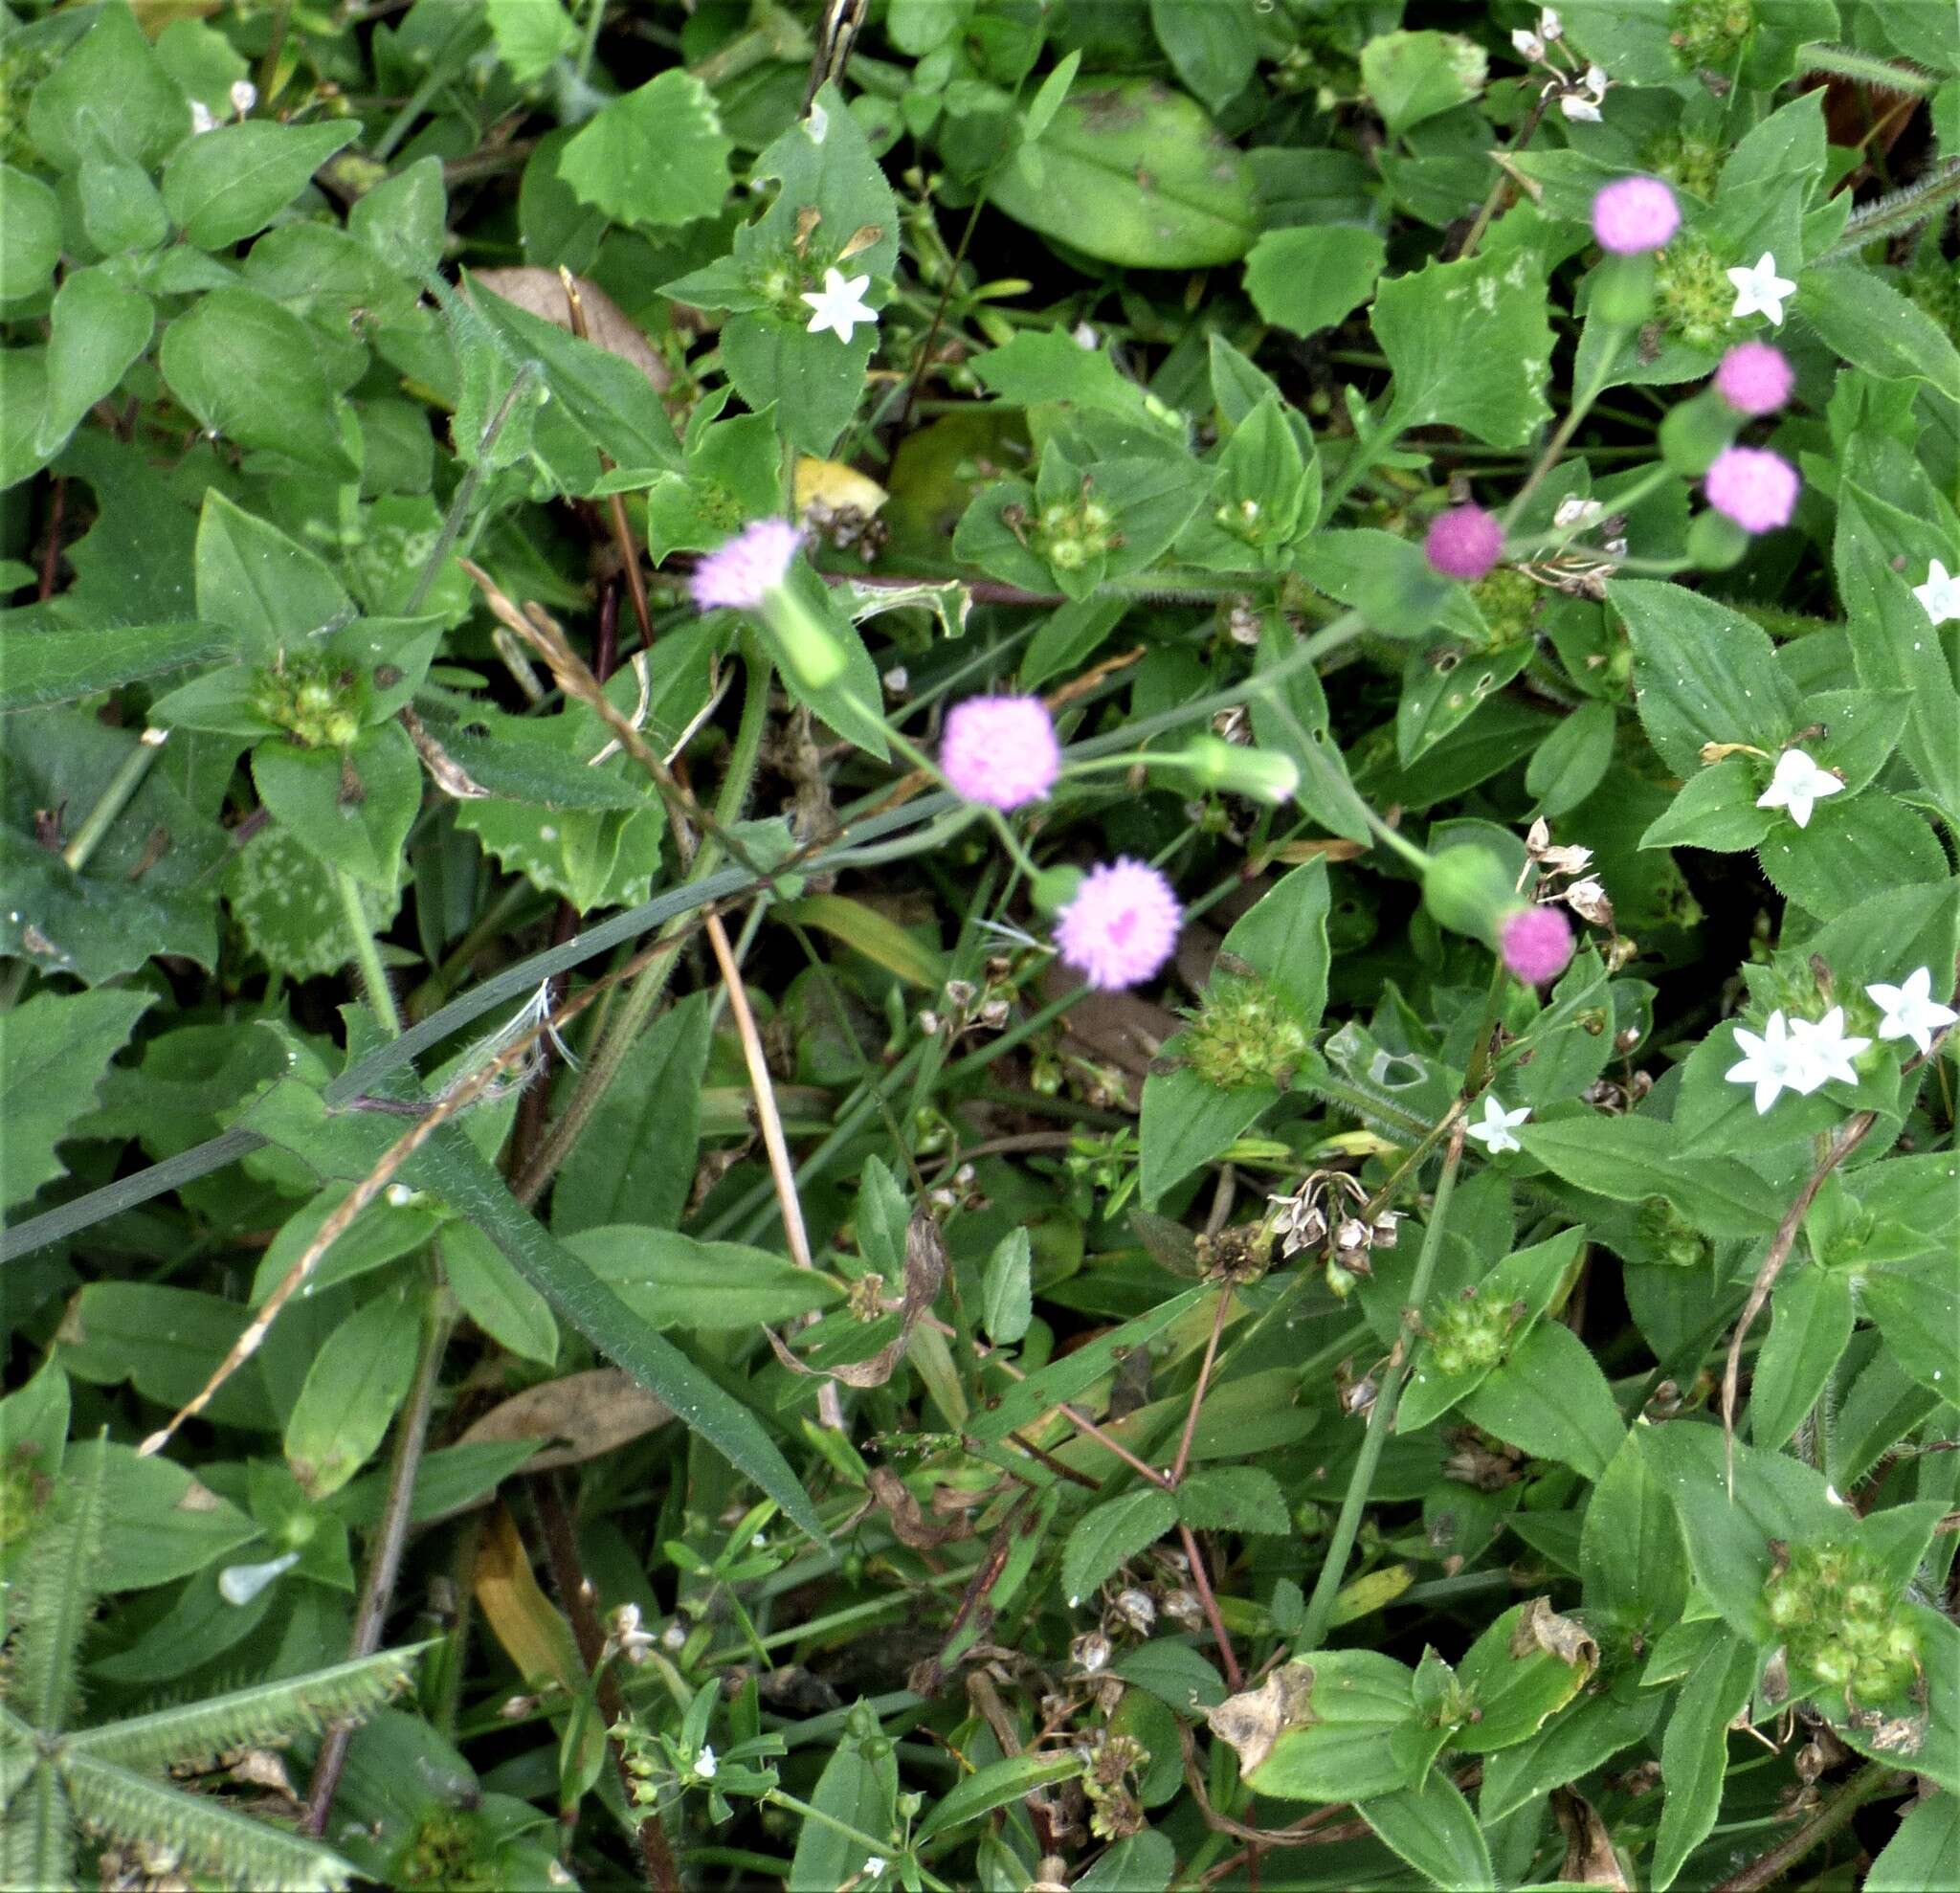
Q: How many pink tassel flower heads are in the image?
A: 8